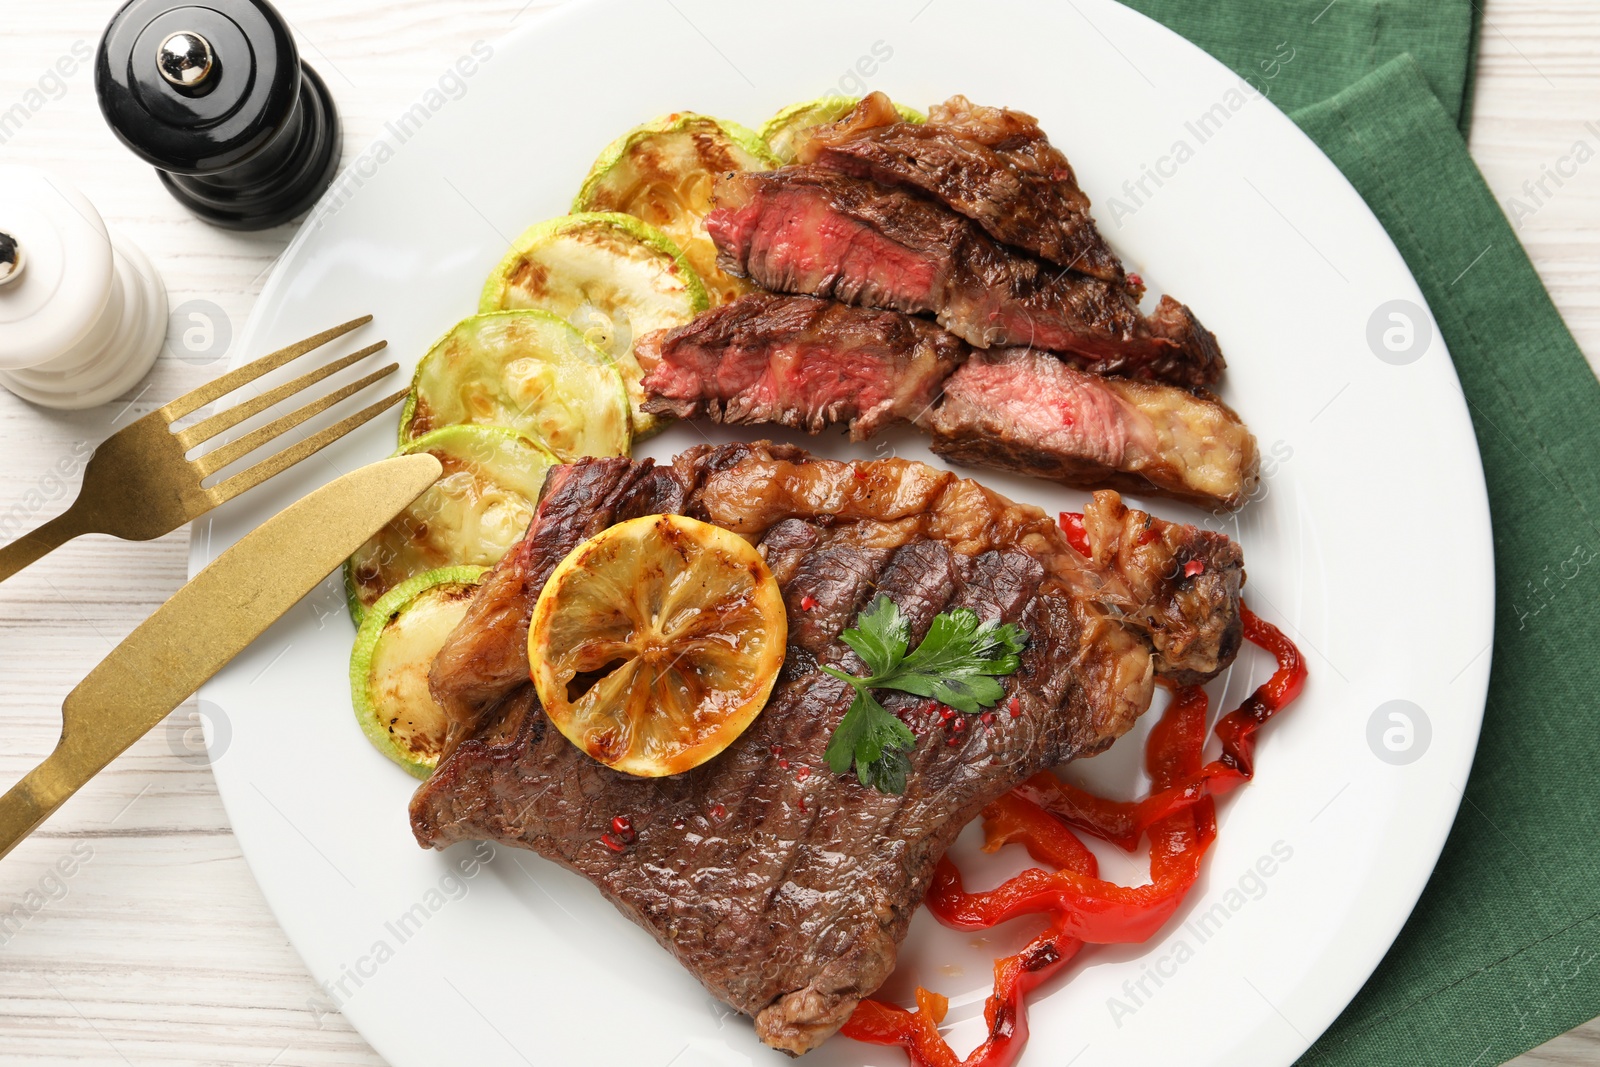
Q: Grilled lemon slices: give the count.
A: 1